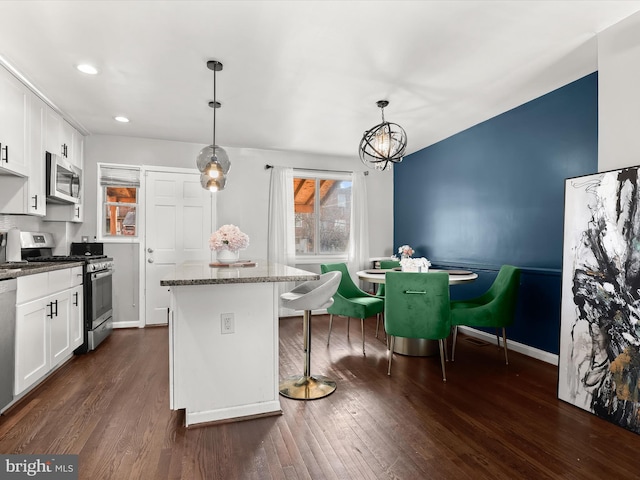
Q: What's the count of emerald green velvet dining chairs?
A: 4